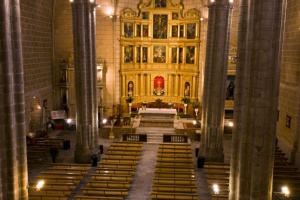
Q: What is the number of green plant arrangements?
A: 3